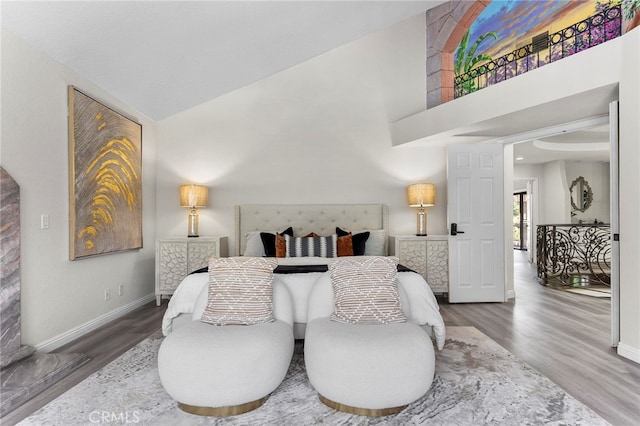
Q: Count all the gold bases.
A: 2